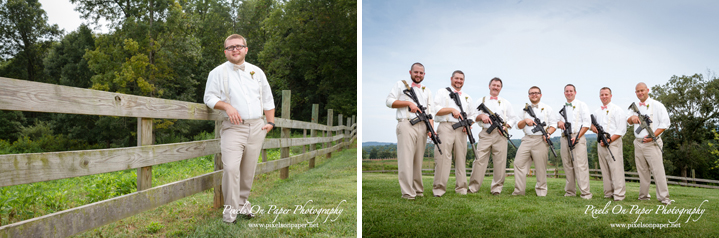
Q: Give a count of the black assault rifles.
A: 6